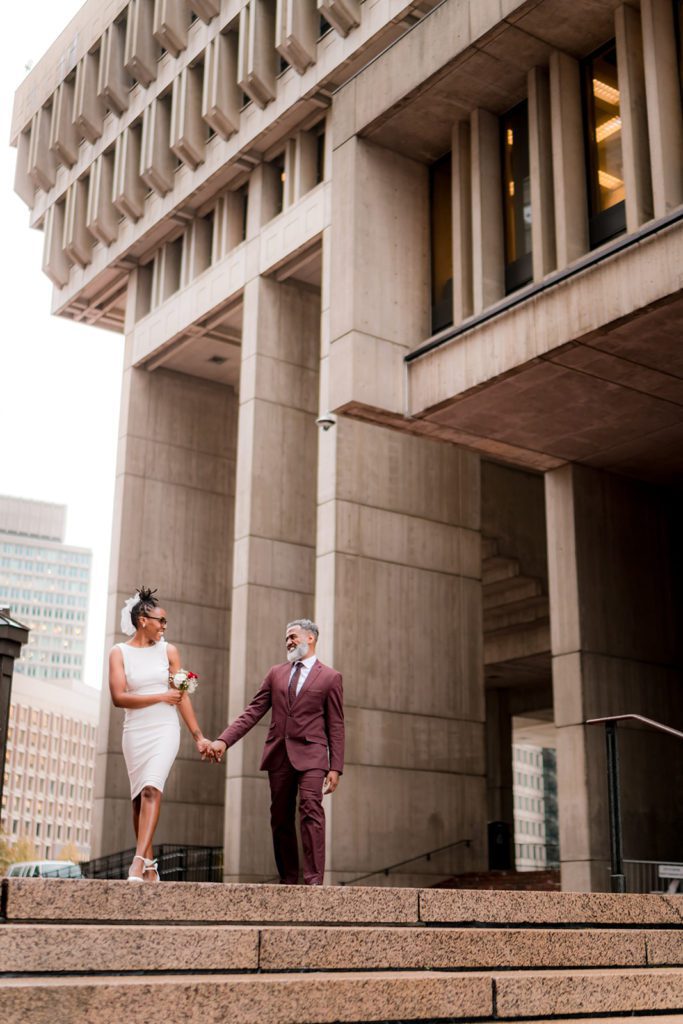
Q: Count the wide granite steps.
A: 3